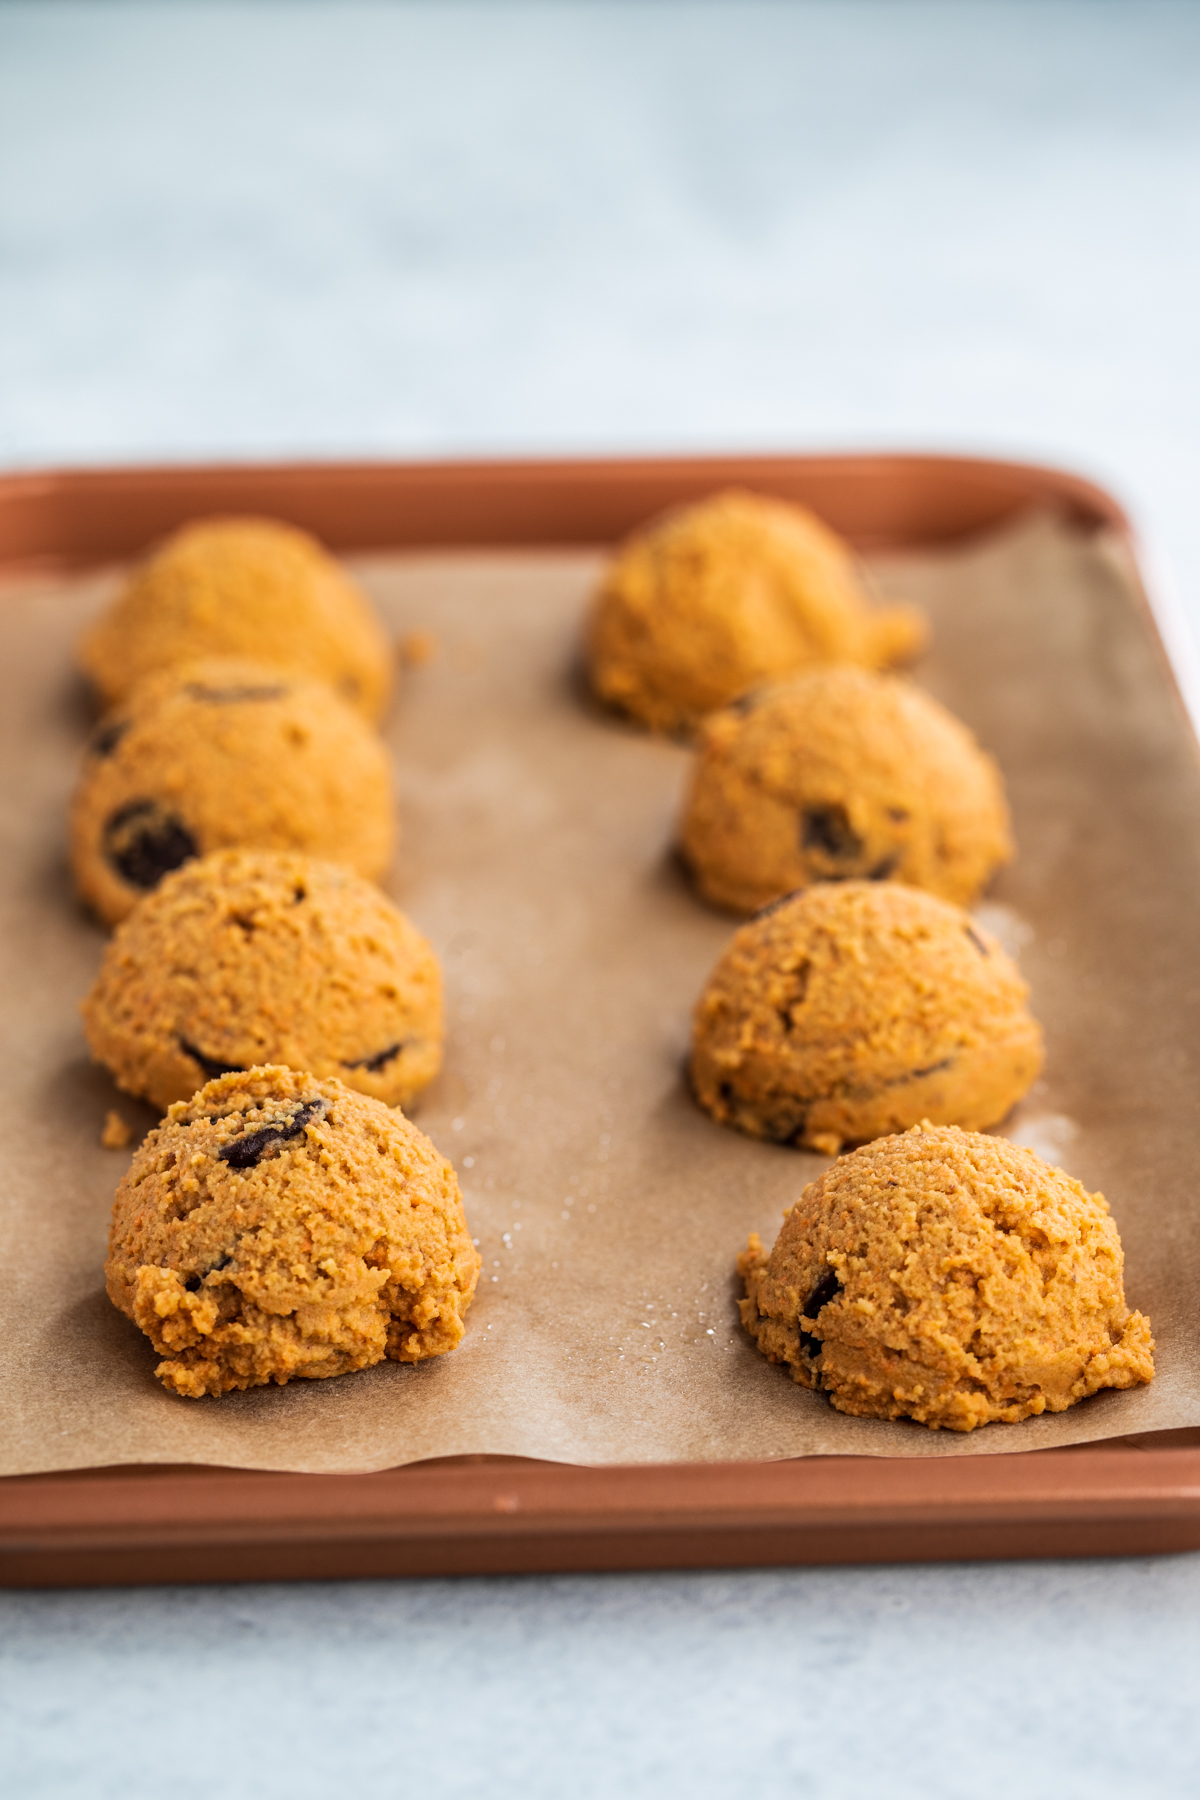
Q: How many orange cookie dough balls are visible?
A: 8